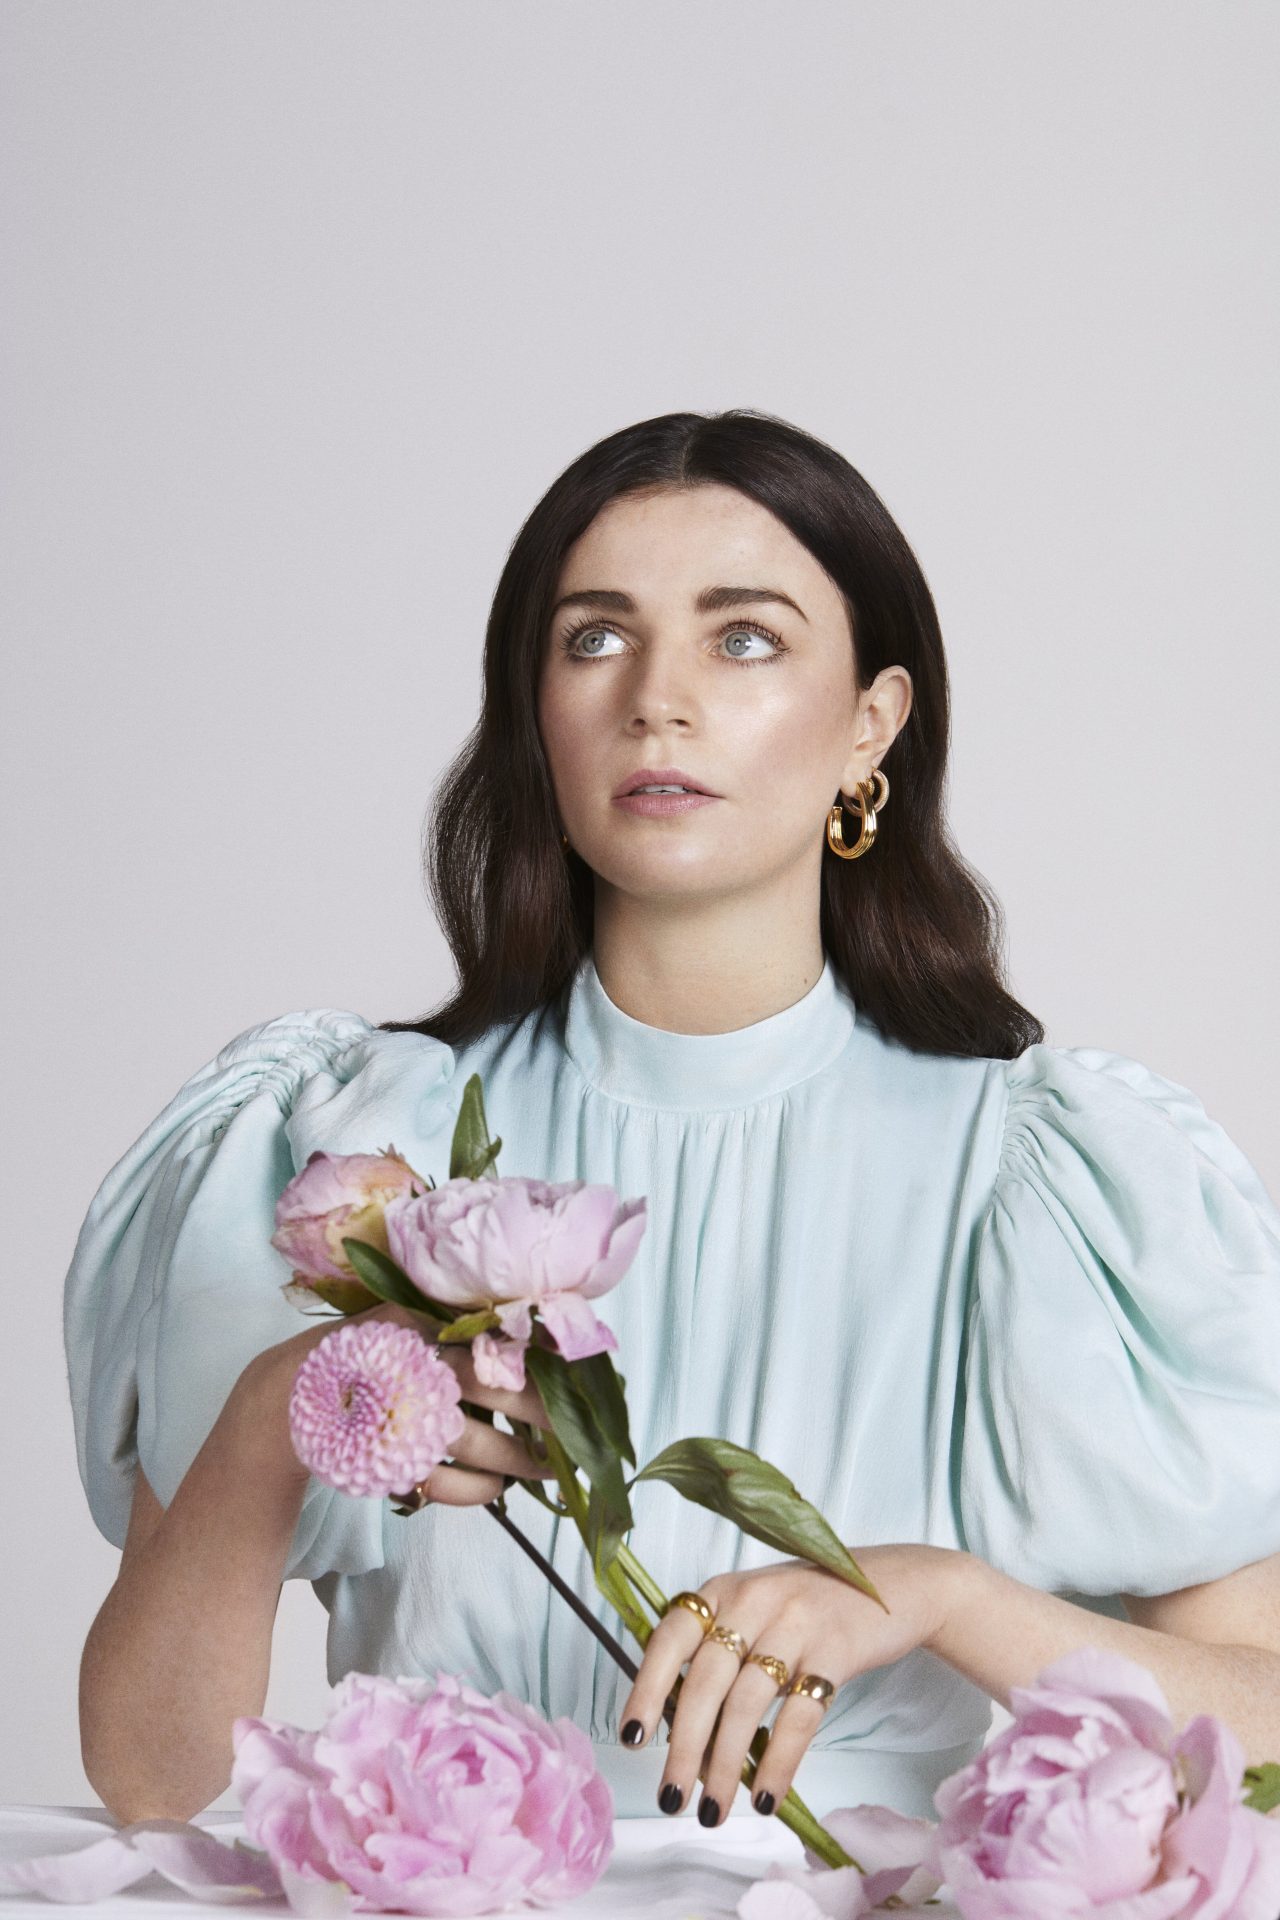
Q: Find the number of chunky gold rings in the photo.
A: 4